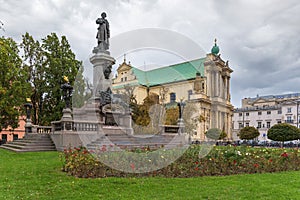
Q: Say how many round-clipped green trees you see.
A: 3